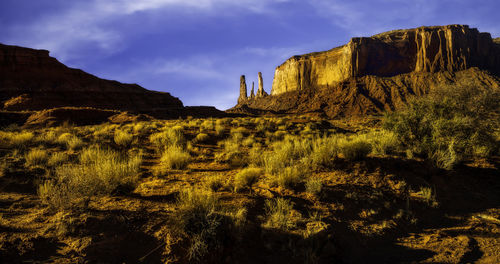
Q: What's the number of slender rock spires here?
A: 3